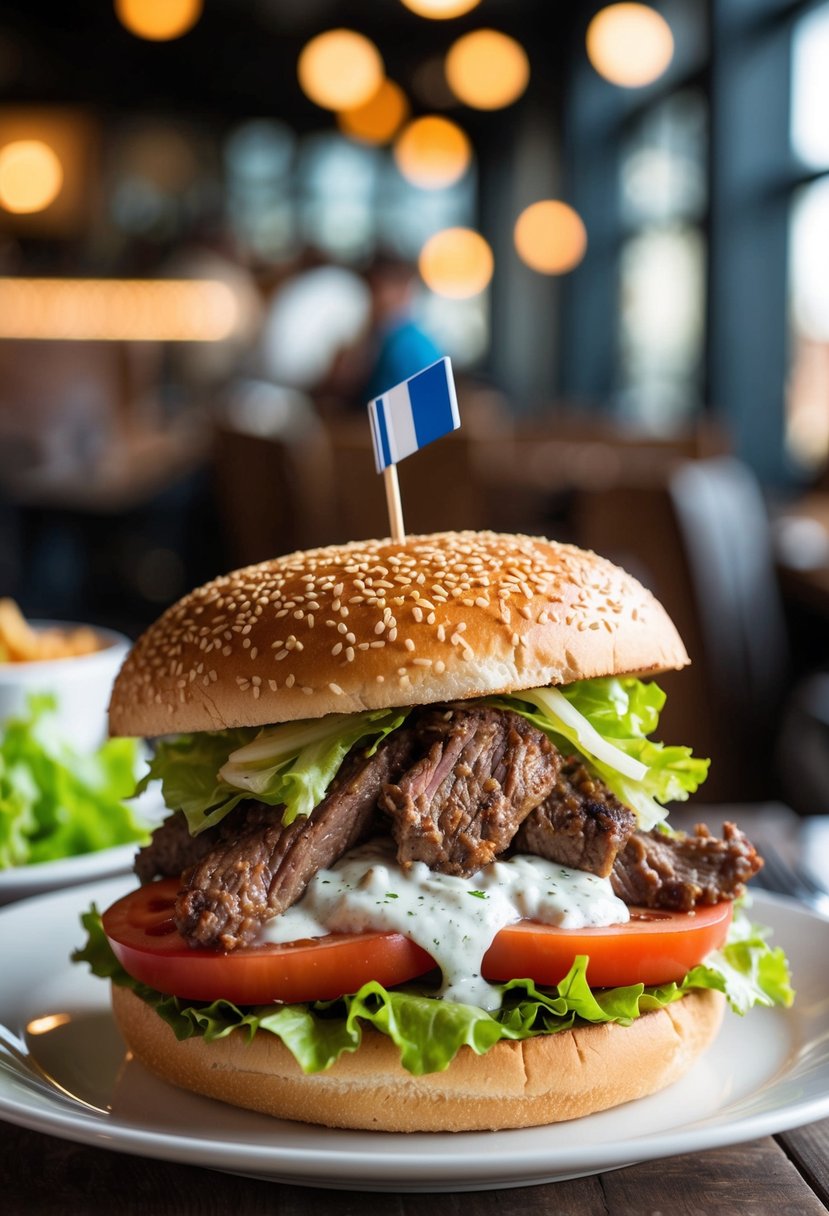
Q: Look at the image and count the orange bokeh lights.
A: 10